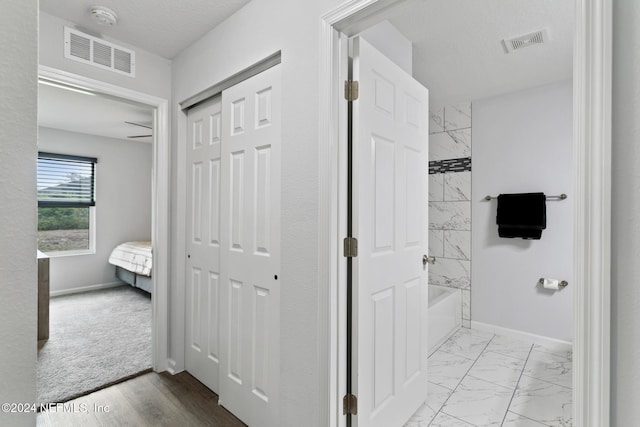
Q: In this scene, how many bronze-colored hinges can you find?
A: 3